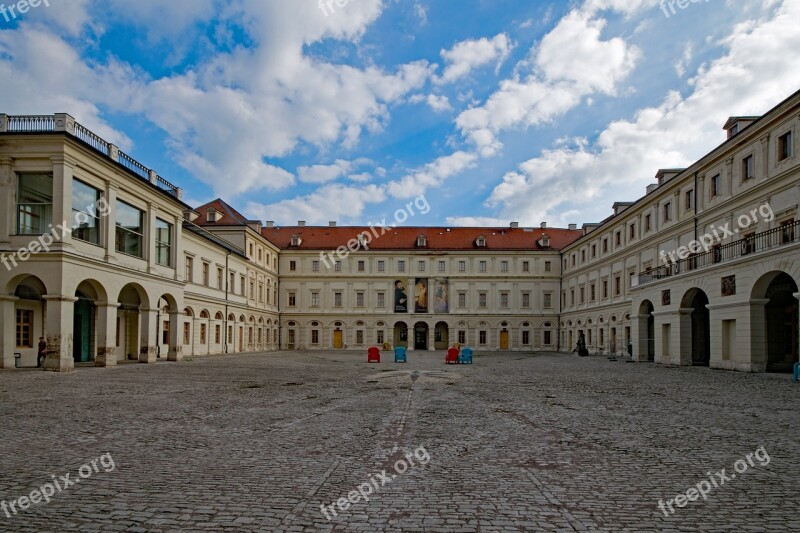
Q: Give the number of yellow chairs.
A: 2